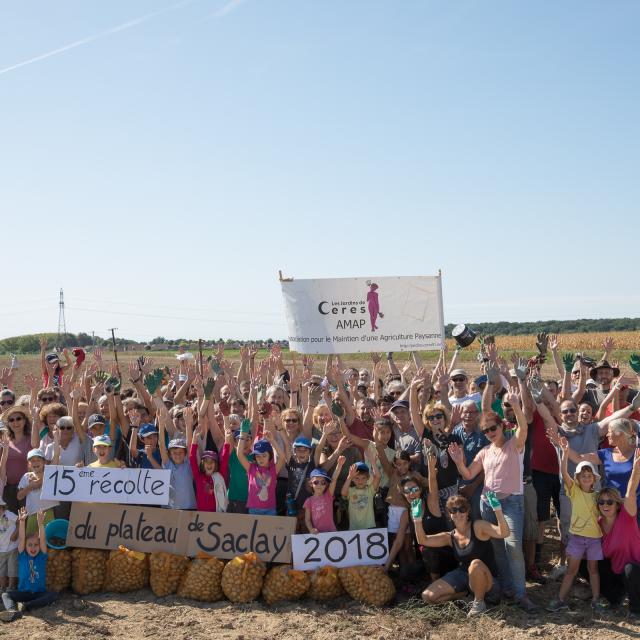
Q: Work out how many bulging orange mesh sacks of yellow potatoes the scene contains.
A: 9